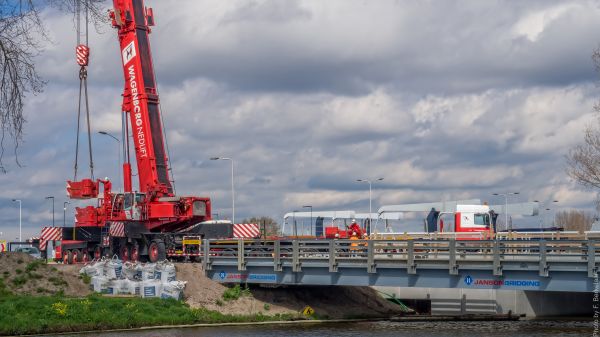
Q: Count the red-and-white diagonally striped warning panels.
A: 3